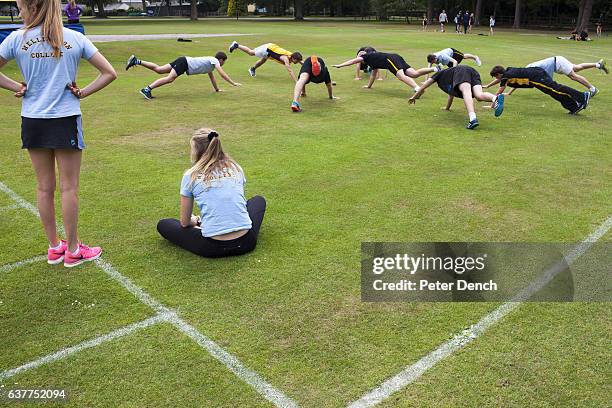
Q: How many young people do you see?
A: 11